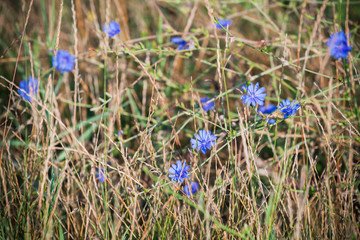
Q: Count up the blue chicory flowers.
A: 14